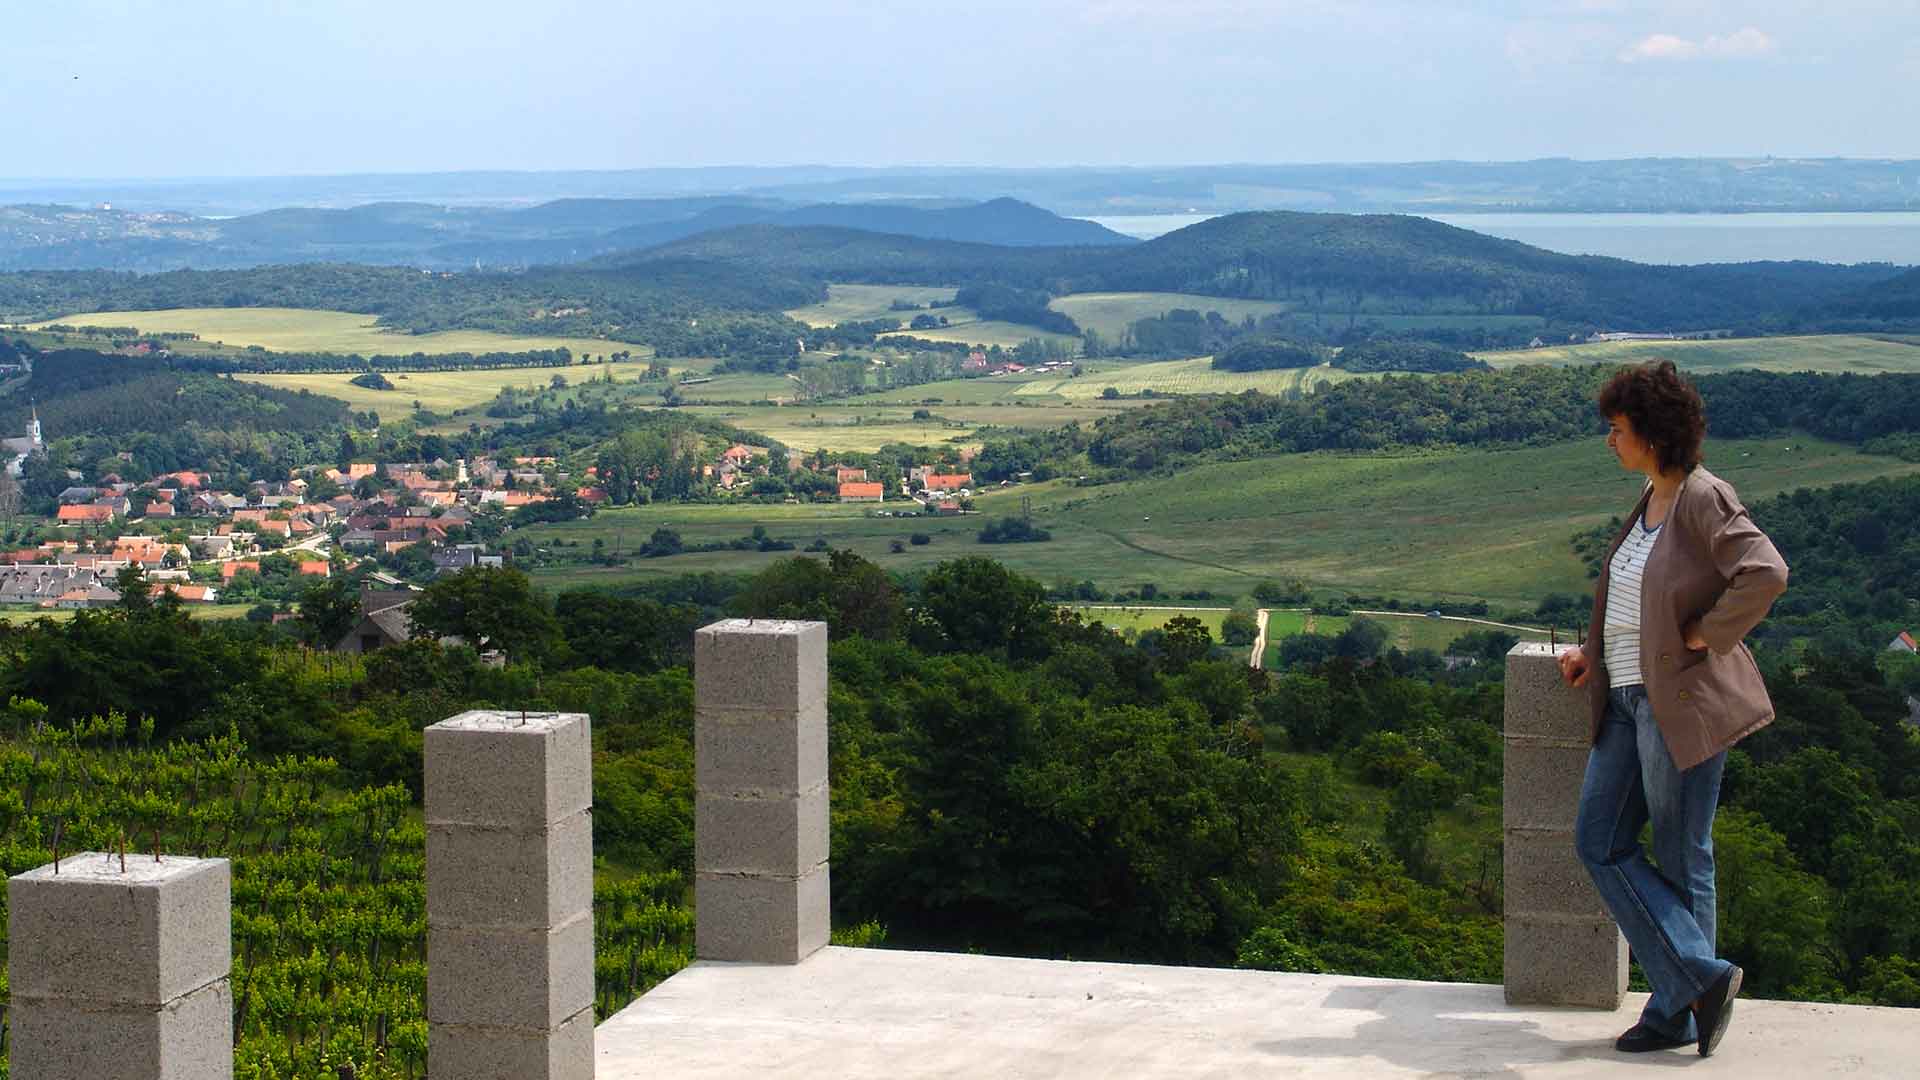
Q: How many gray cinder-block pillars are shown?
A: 4